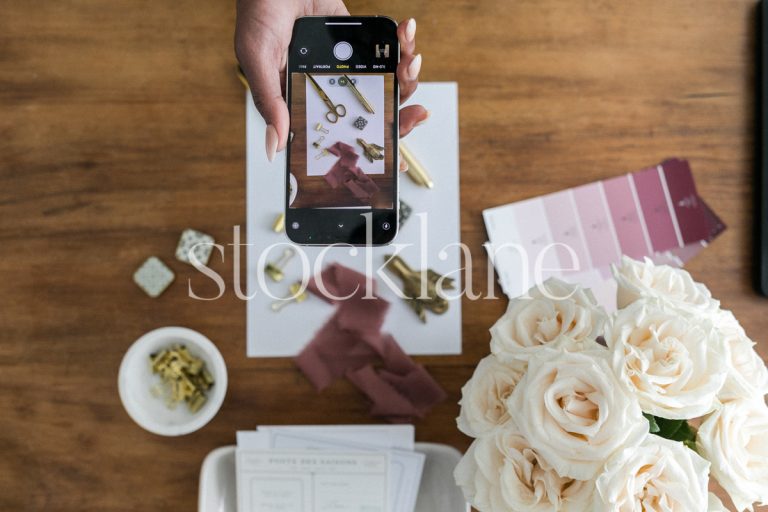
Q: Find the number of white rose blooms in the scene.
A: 9